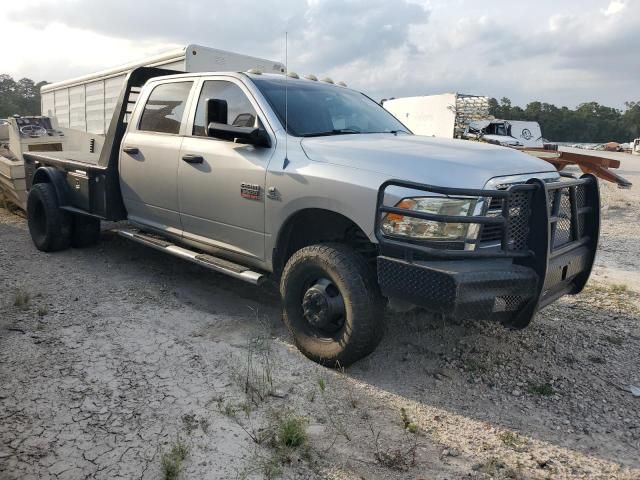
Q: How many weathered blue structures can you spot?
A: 0